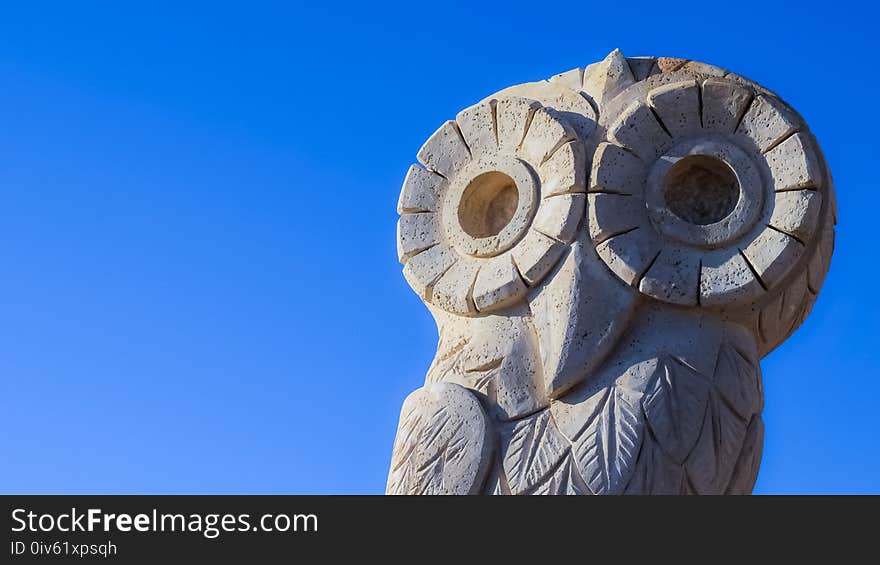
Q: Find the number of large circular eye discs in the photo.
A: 2